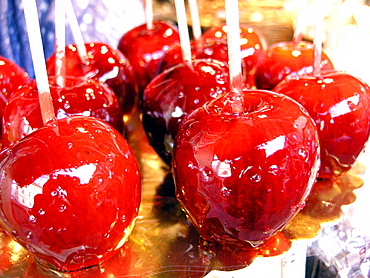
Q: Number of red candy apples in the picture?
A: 11